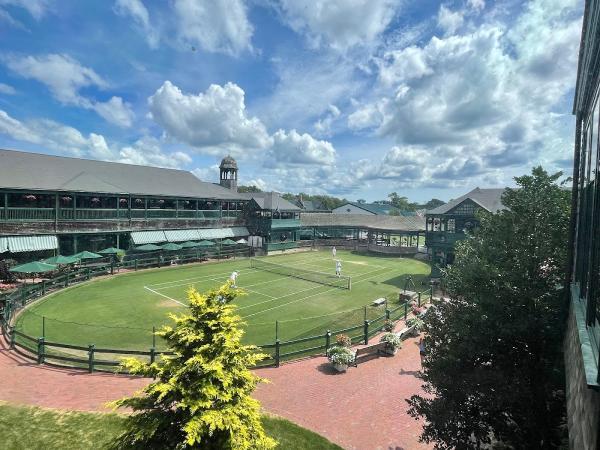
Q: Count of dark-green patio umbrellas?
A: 9